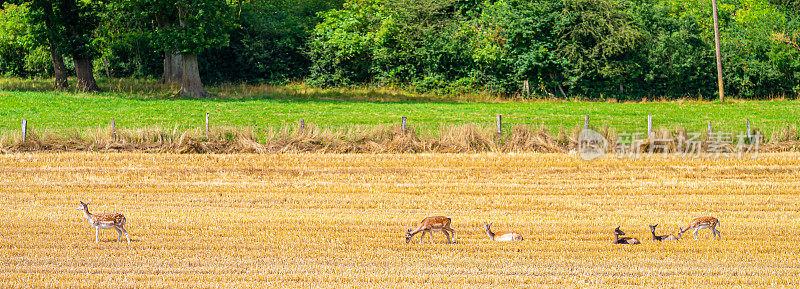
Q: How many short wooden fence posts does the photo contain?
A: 10